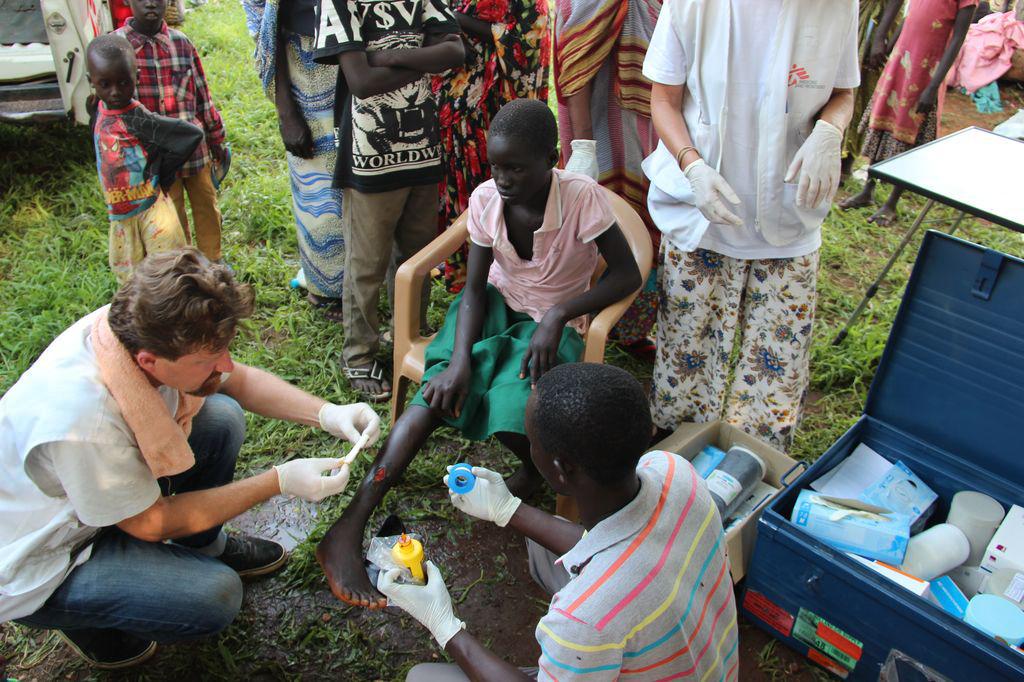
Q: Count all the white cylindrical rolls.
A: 2